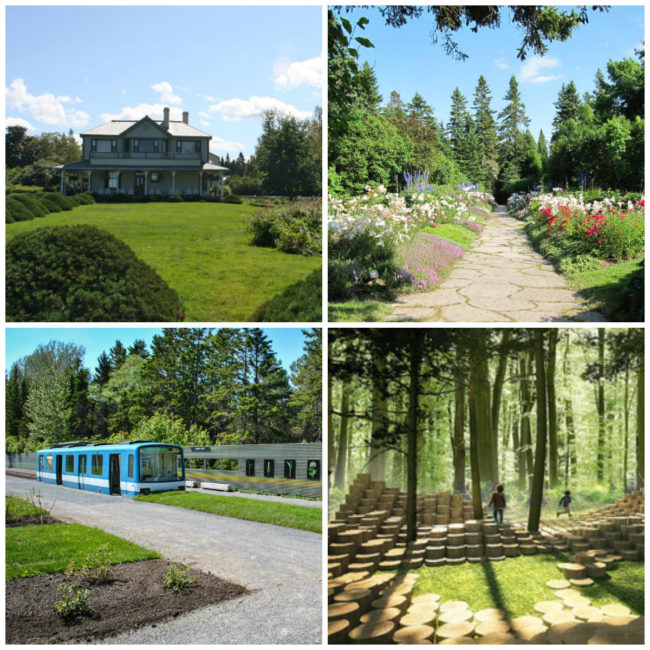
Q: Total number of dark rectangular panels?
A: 4